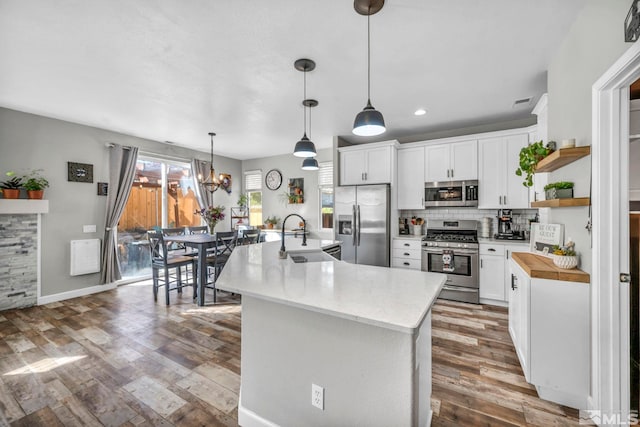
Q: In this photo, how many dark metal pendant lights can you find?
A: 3